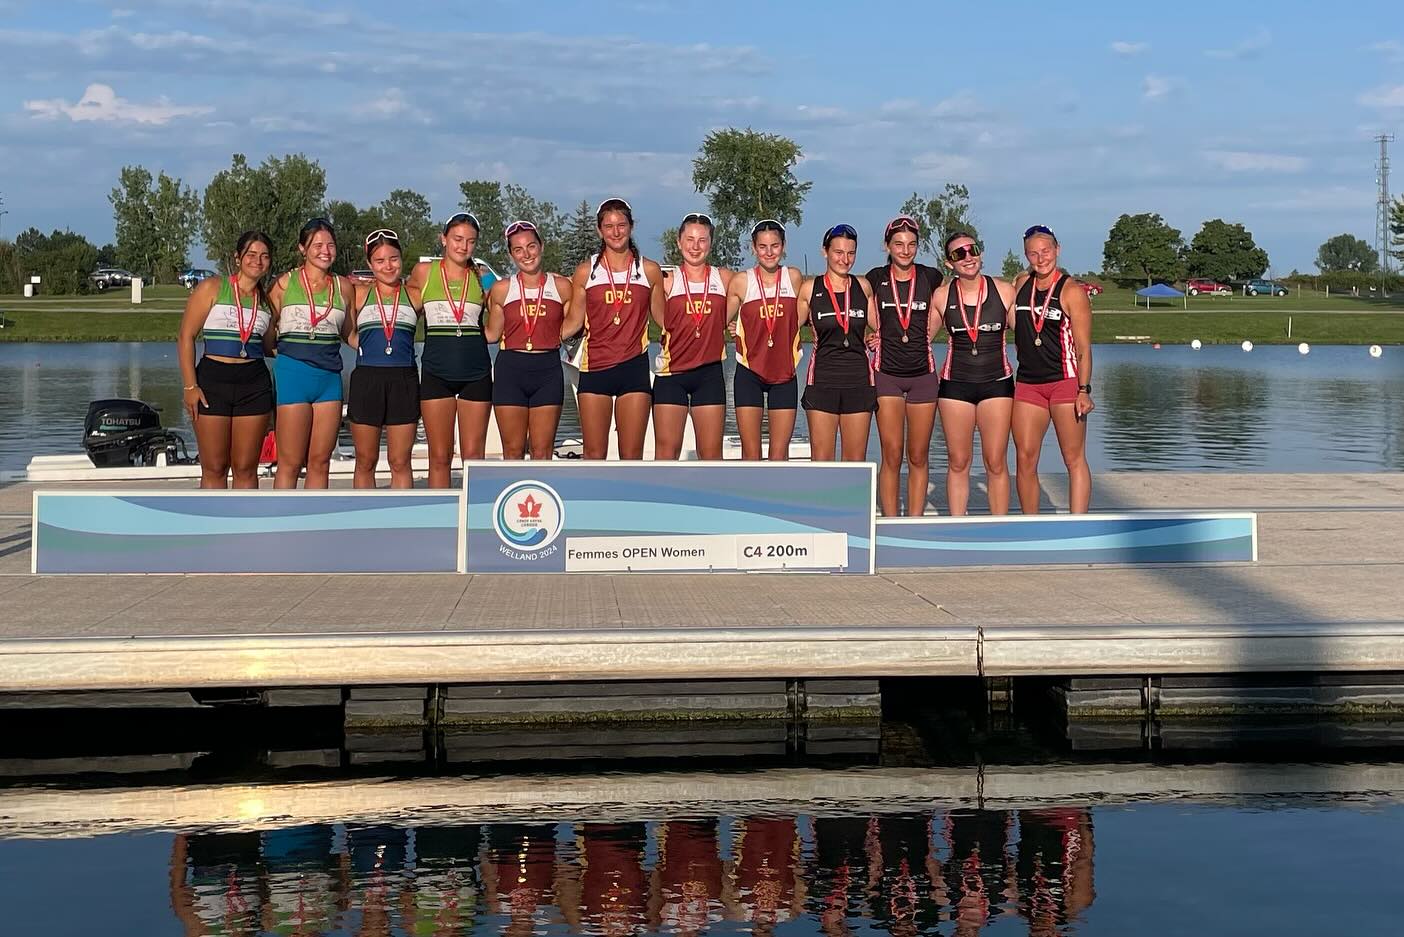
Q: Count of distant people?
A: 0